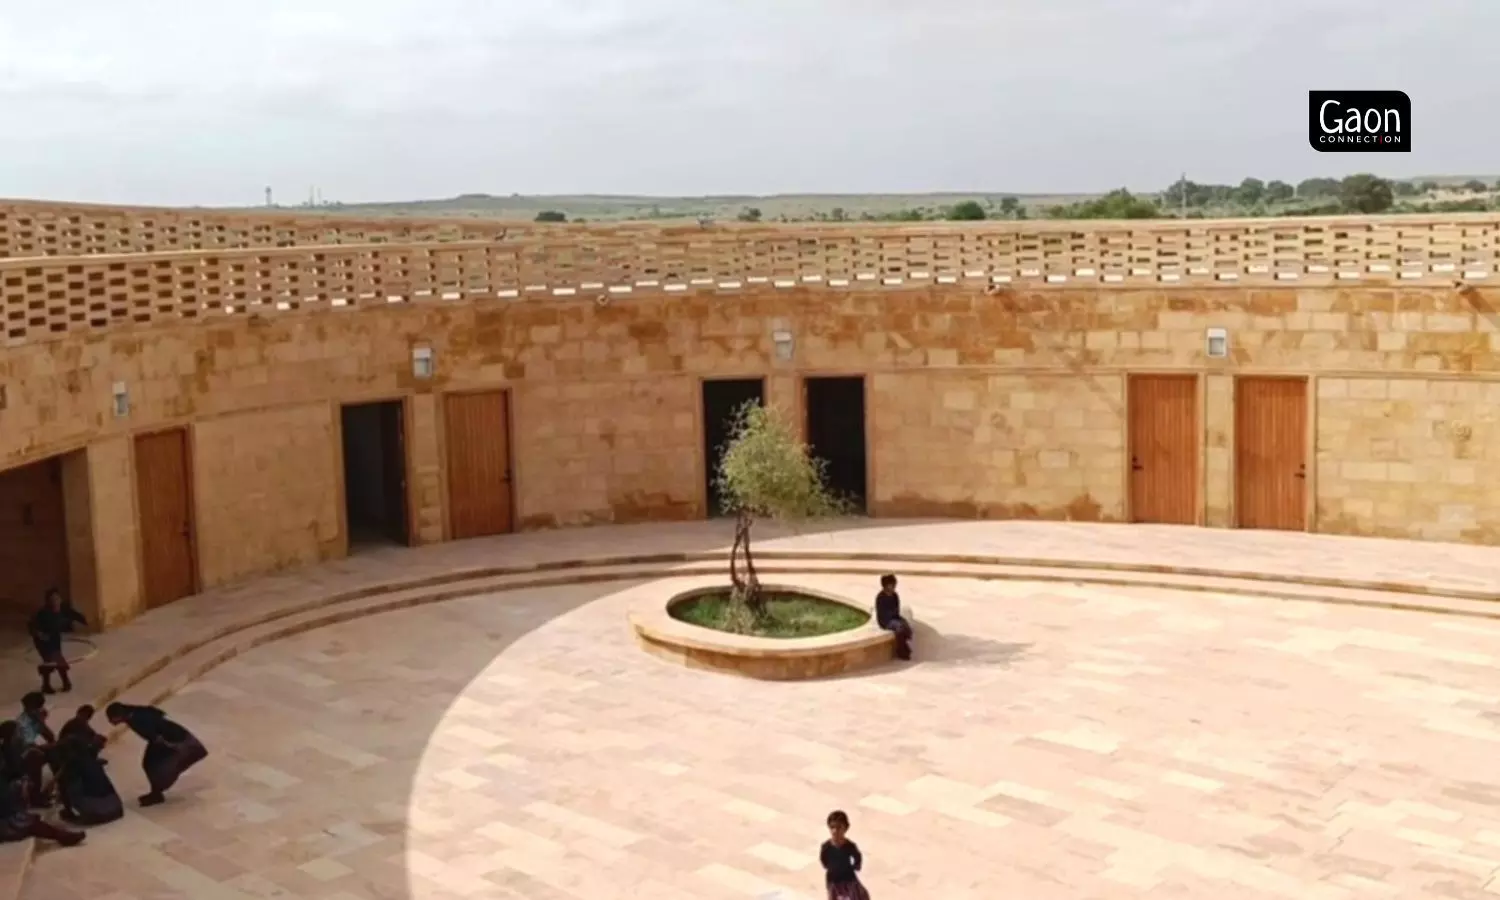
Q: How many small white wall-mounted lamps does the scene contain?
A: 4